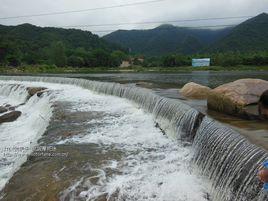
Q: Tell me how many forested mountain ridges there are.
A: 3